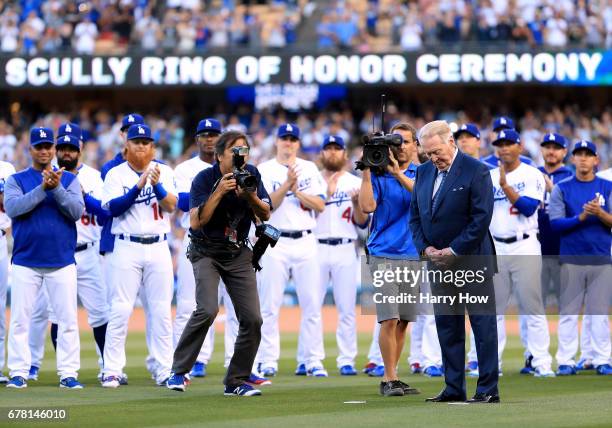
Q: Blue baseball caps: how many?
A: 13